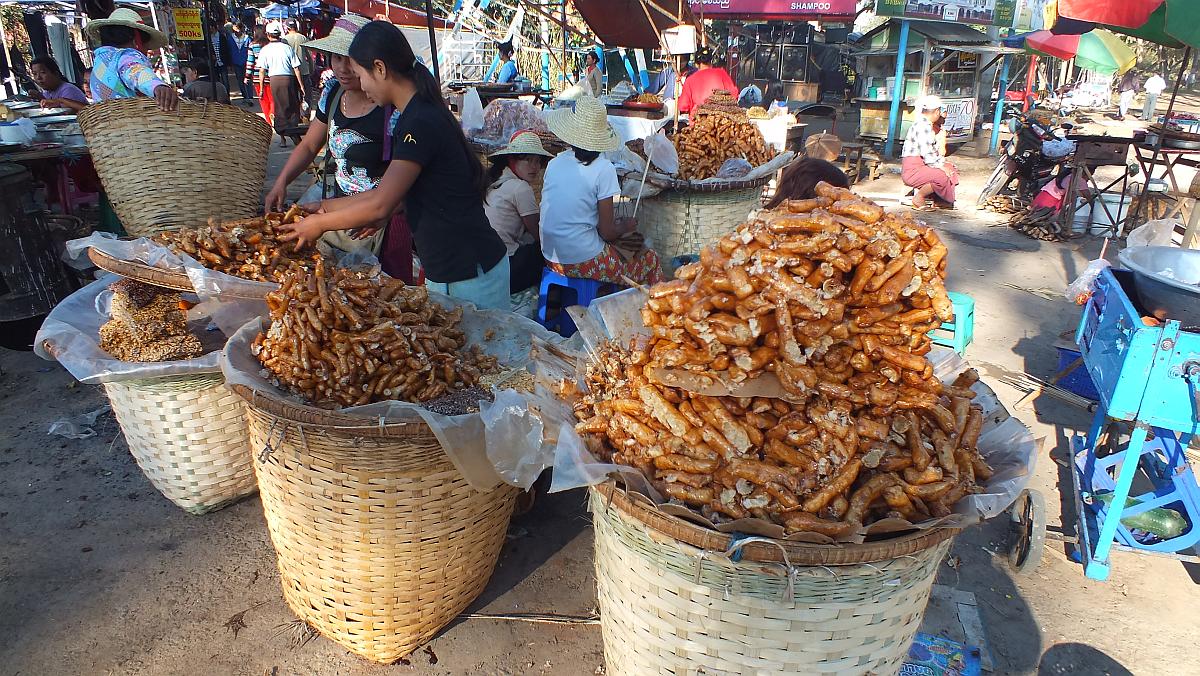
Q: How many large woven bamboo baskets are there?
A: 5